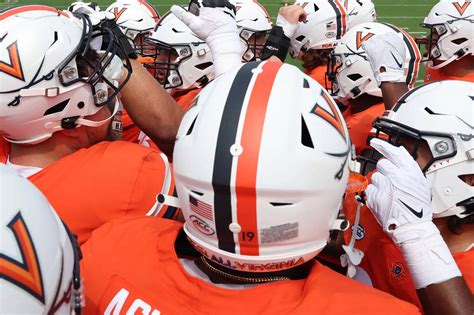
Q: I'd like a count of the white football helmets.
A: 11